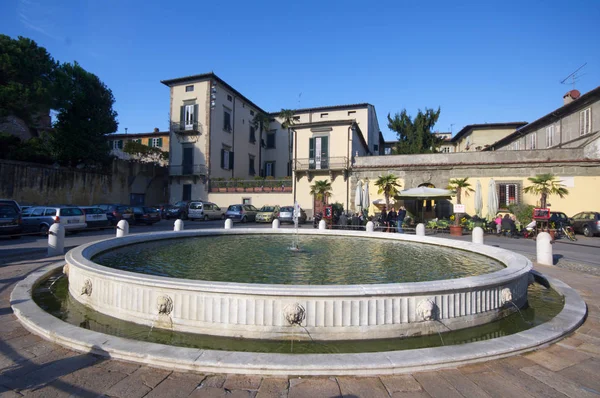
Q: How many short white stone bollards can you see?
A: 10